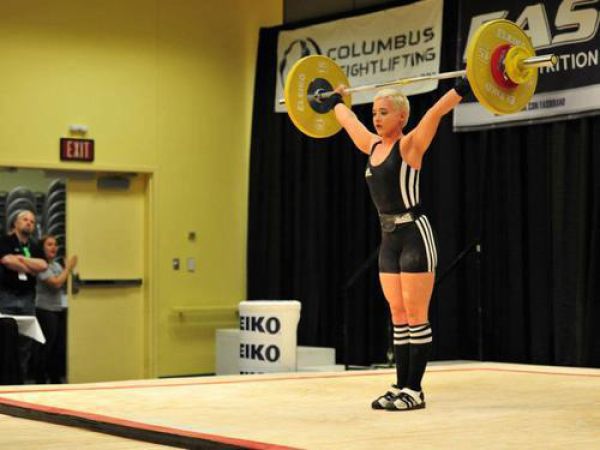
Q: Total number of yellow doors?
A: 1